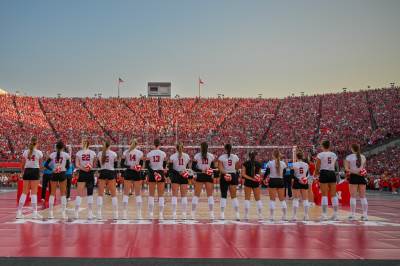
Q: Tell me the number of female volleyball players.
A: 14